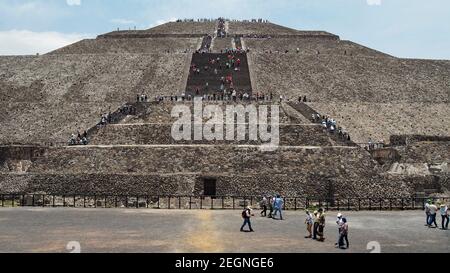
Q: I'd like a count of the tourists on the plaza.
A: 12